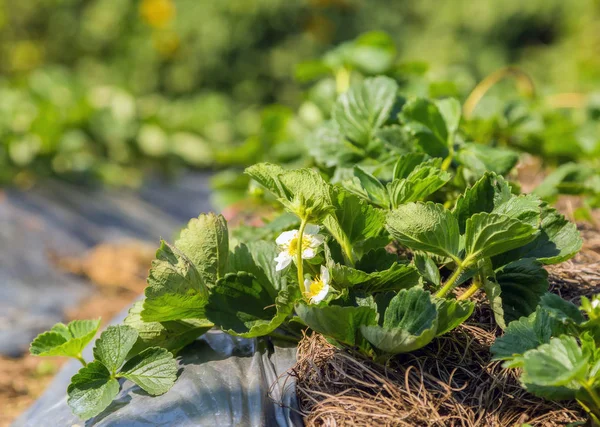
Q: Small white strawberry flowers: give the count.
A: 2